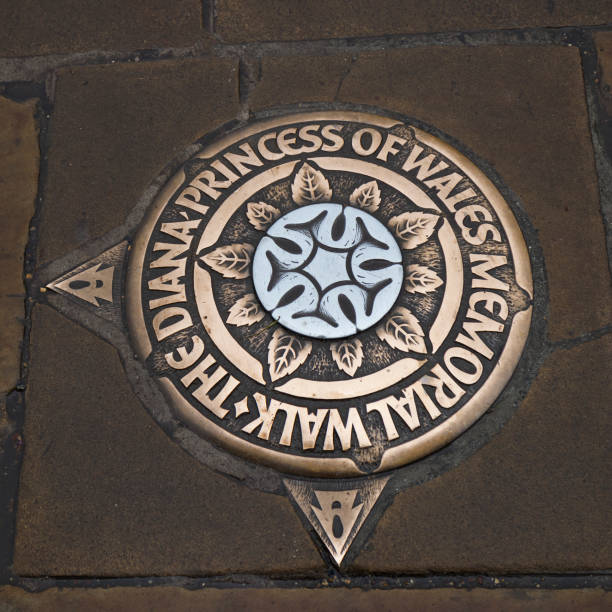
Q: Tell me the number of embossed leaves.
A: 10